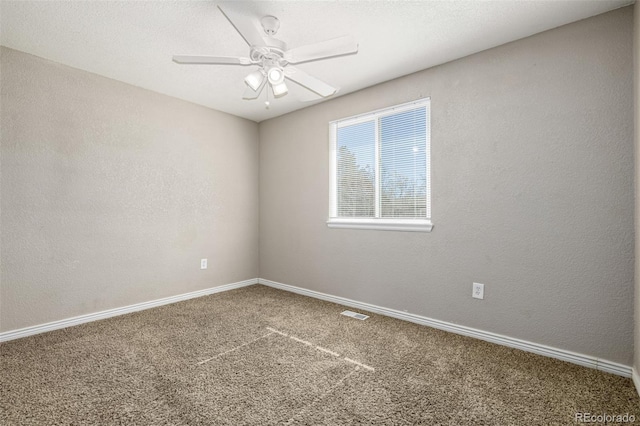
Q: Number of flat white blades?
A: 5